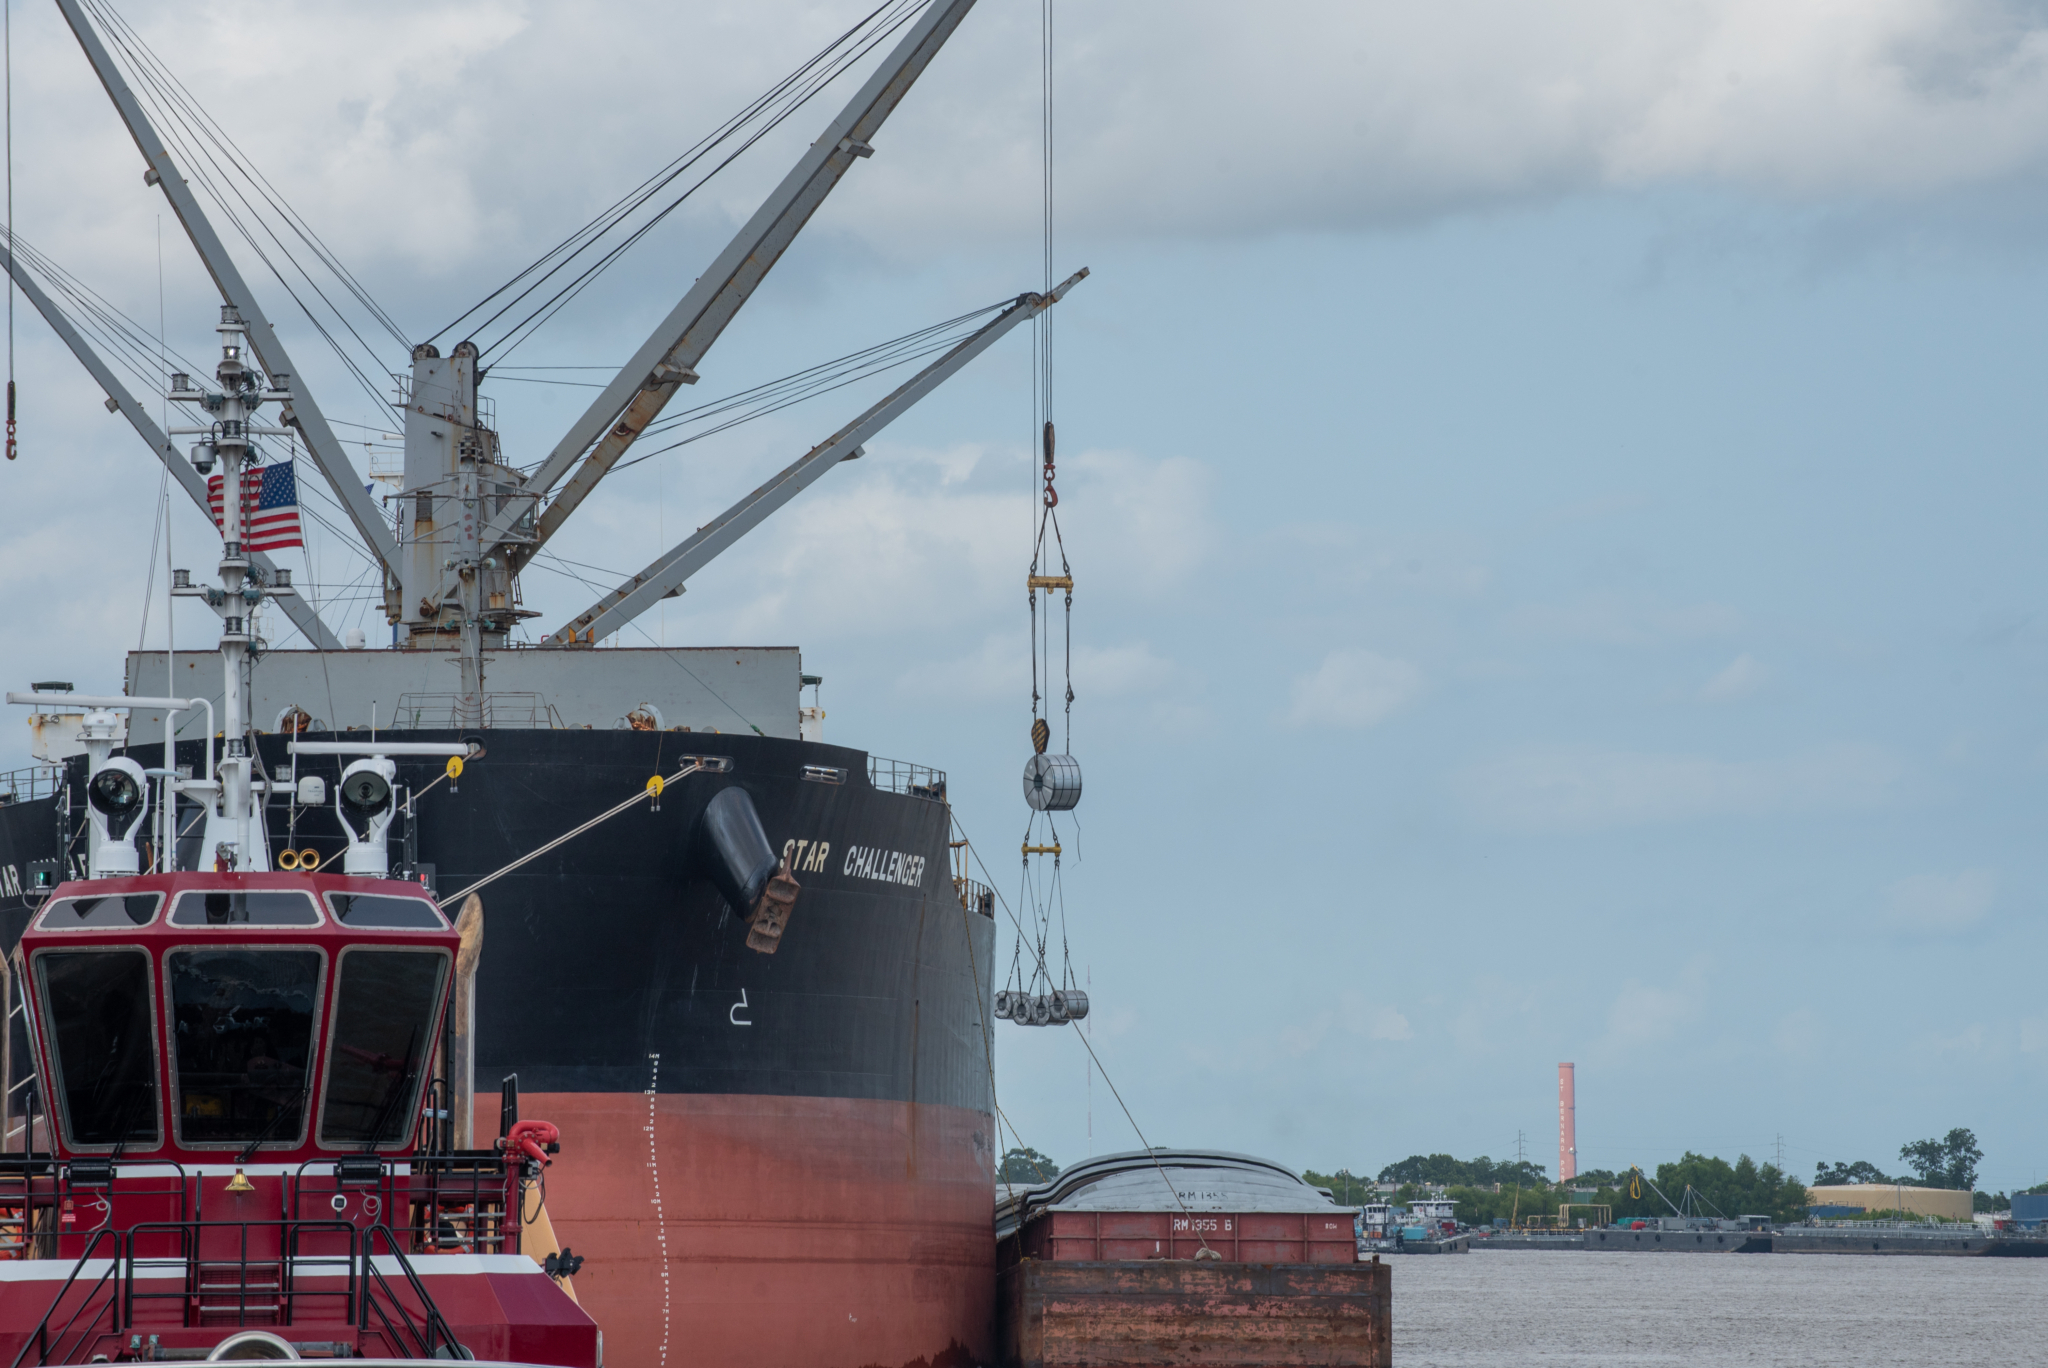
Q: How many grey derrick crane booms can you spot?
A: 4